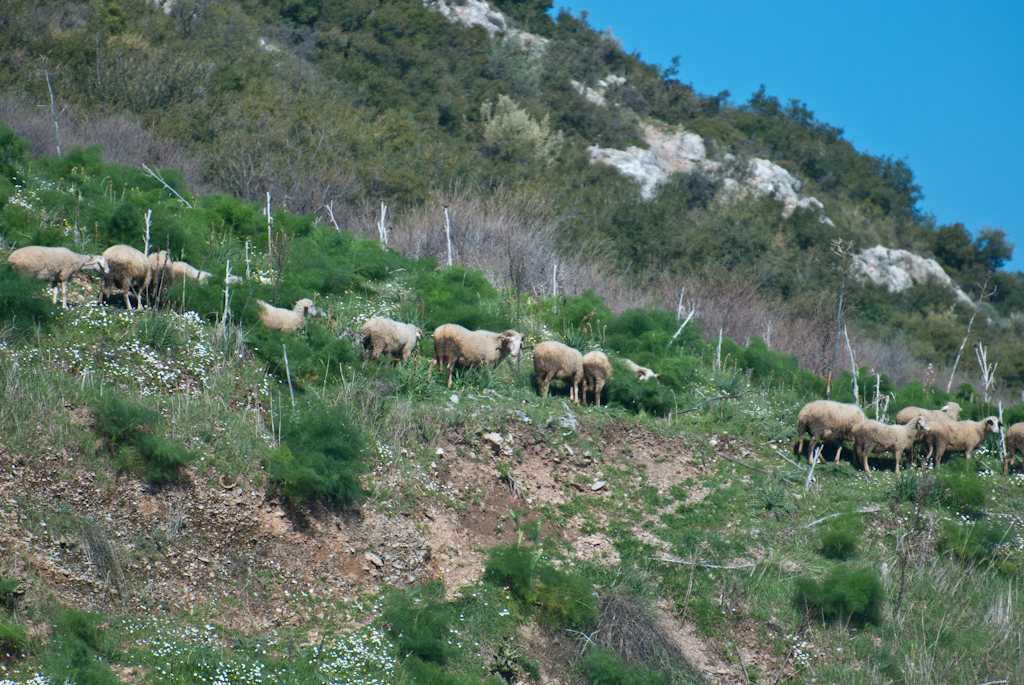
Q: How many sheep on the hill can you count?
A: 15